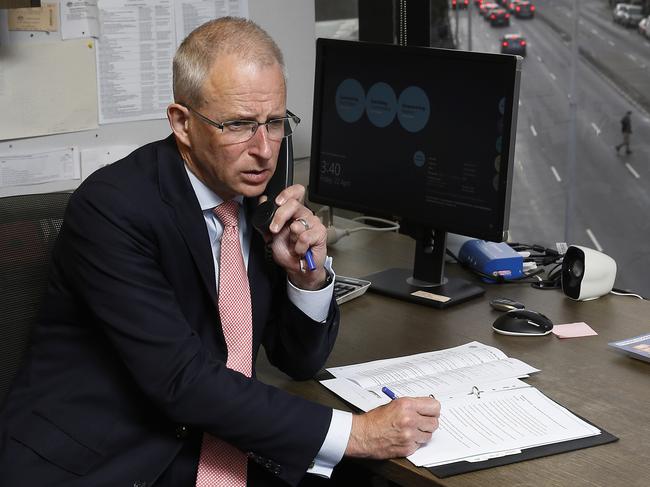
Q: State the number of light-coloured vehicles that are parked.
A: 2